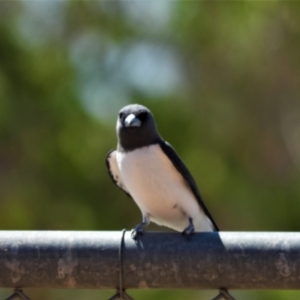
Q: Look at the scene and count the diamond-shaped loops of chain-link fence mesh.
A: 3